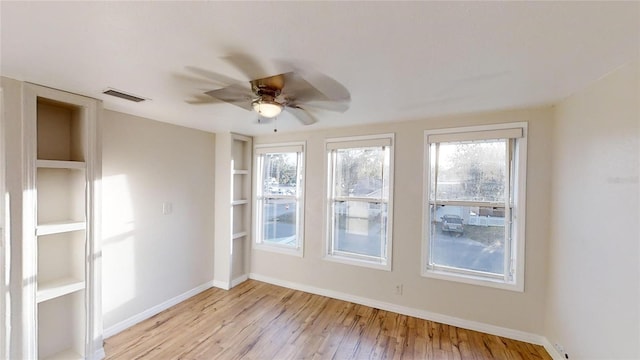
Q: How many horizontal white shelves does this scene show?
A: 6